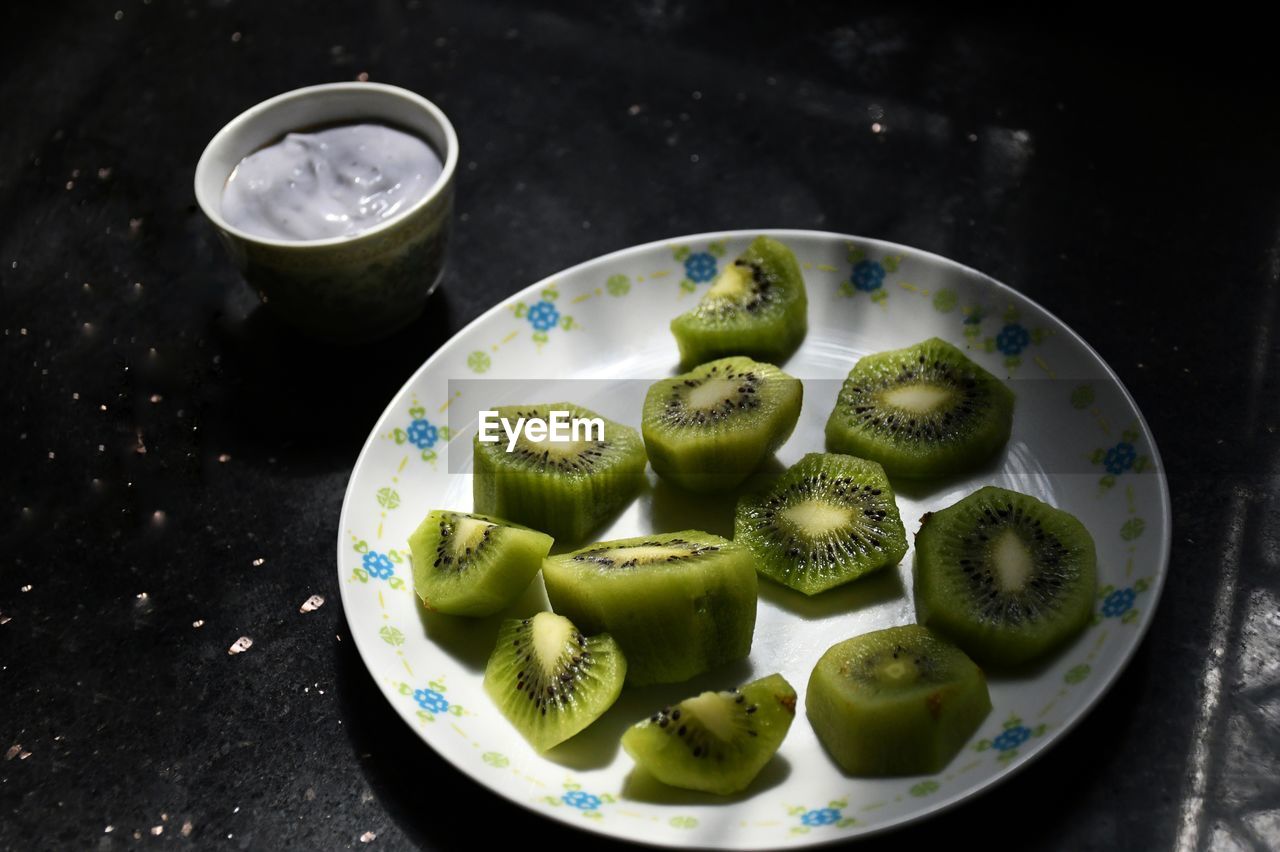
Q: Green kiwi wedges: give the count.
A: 11